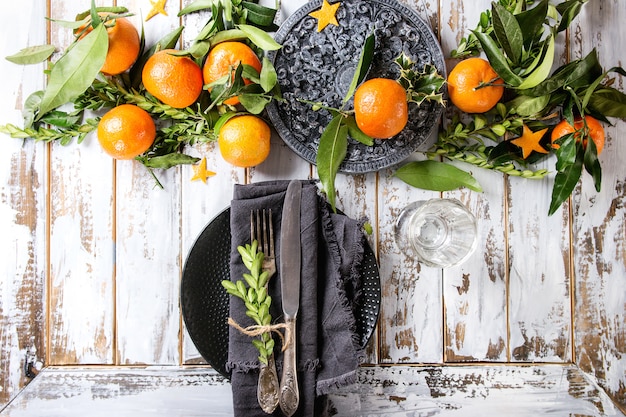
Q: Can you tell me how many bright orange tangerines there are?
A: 8